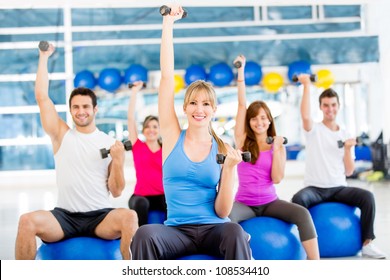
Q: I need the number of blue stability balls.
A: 12